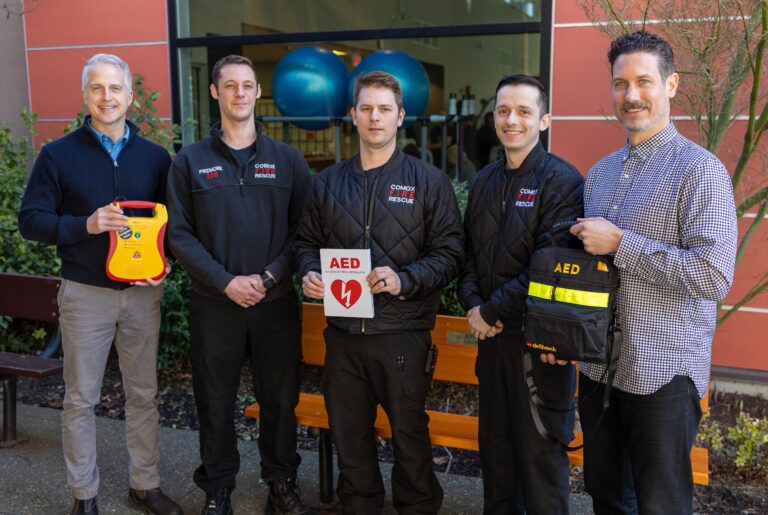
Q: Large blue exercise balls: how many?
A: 2